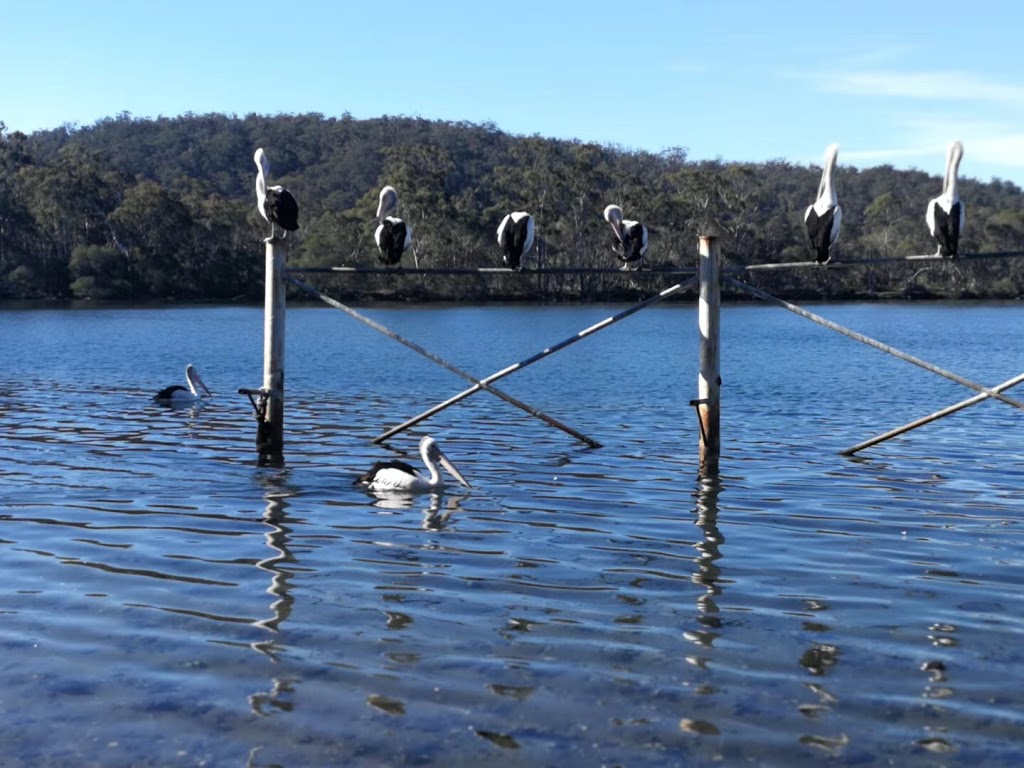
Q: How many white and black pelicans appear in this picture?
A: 8